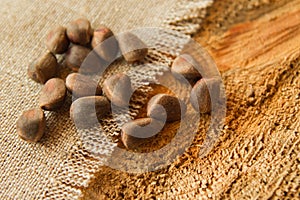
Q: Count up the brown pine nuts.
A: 15